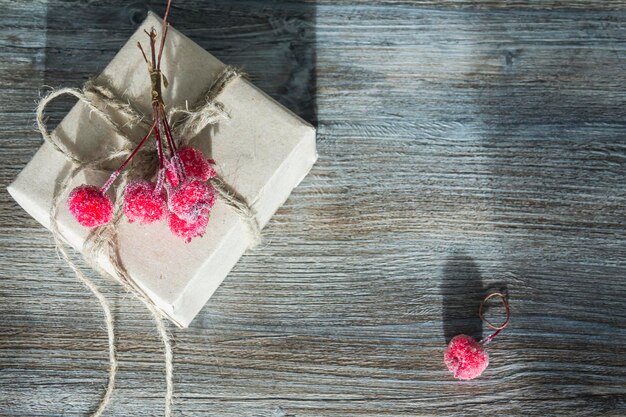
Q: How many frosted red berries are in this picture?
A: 6